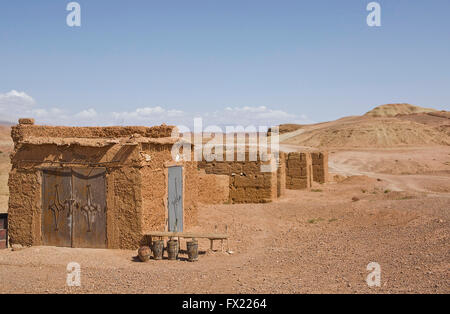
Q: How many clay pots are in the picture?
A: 4